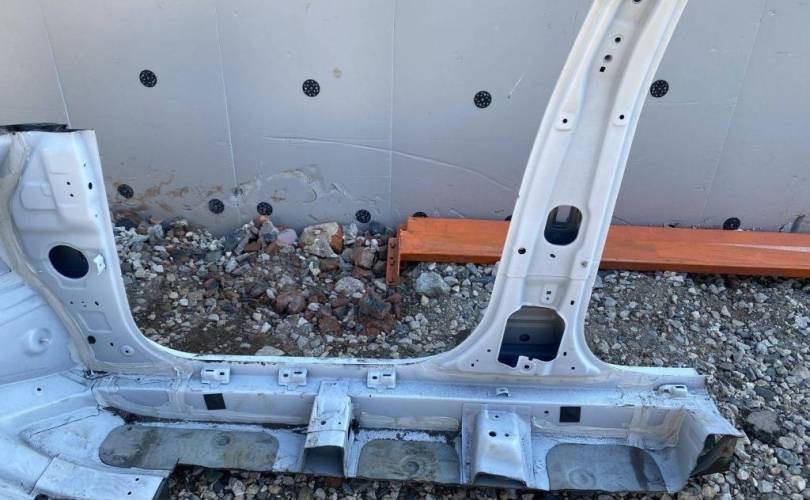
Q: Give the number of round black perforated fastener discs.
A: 11